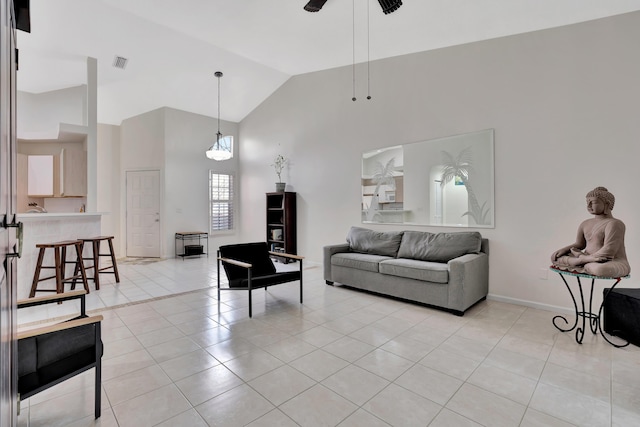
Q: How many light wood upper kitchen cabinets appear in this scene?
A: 2